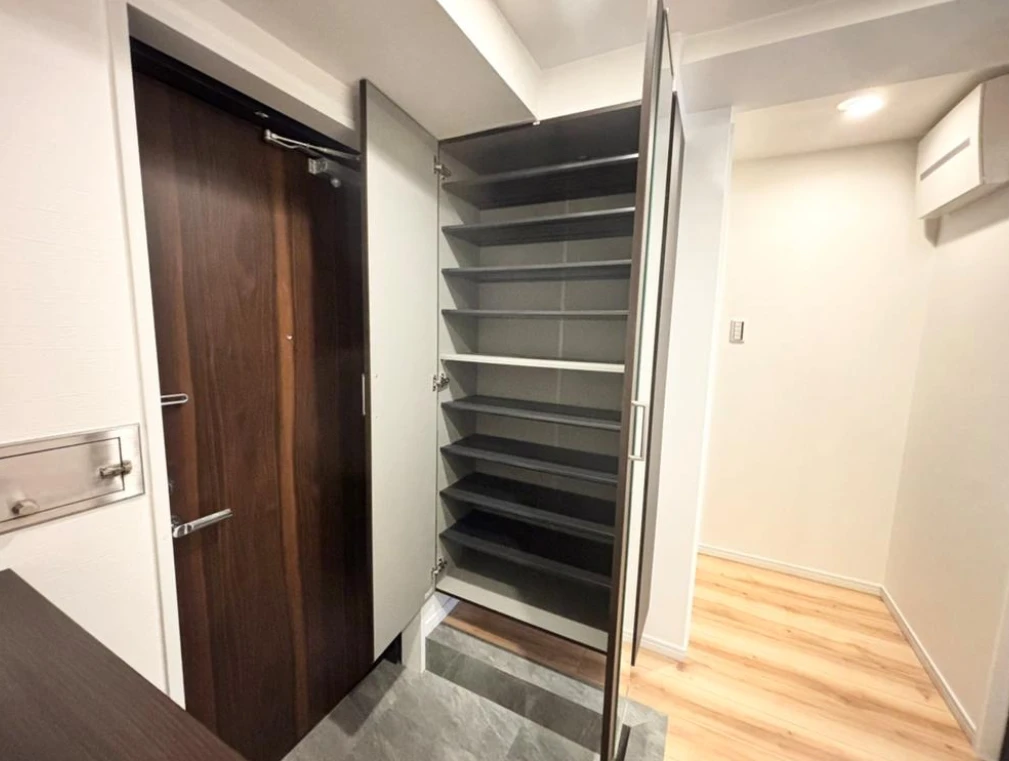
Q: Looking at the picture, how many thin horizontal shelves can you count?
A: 9